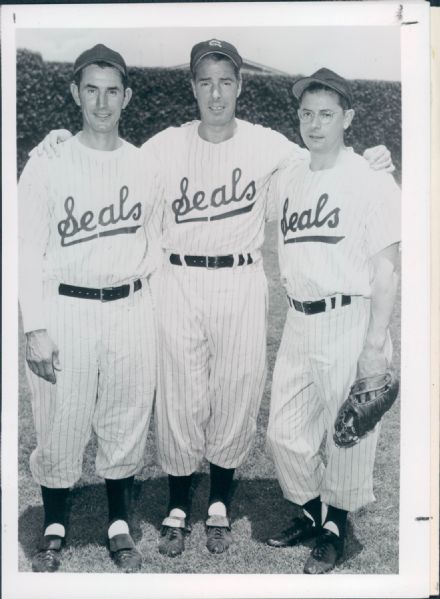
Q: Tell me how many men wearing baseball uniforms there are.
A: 3